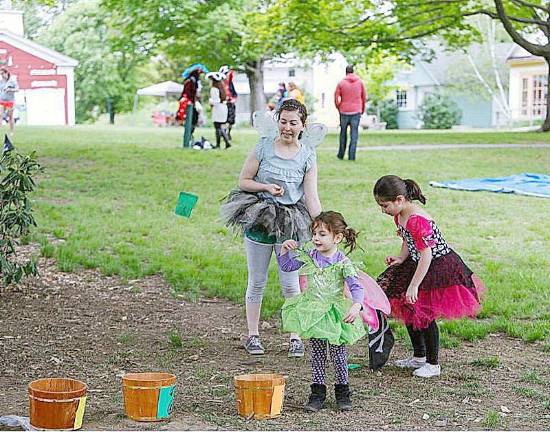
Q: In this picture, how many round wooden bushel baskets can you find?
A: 3